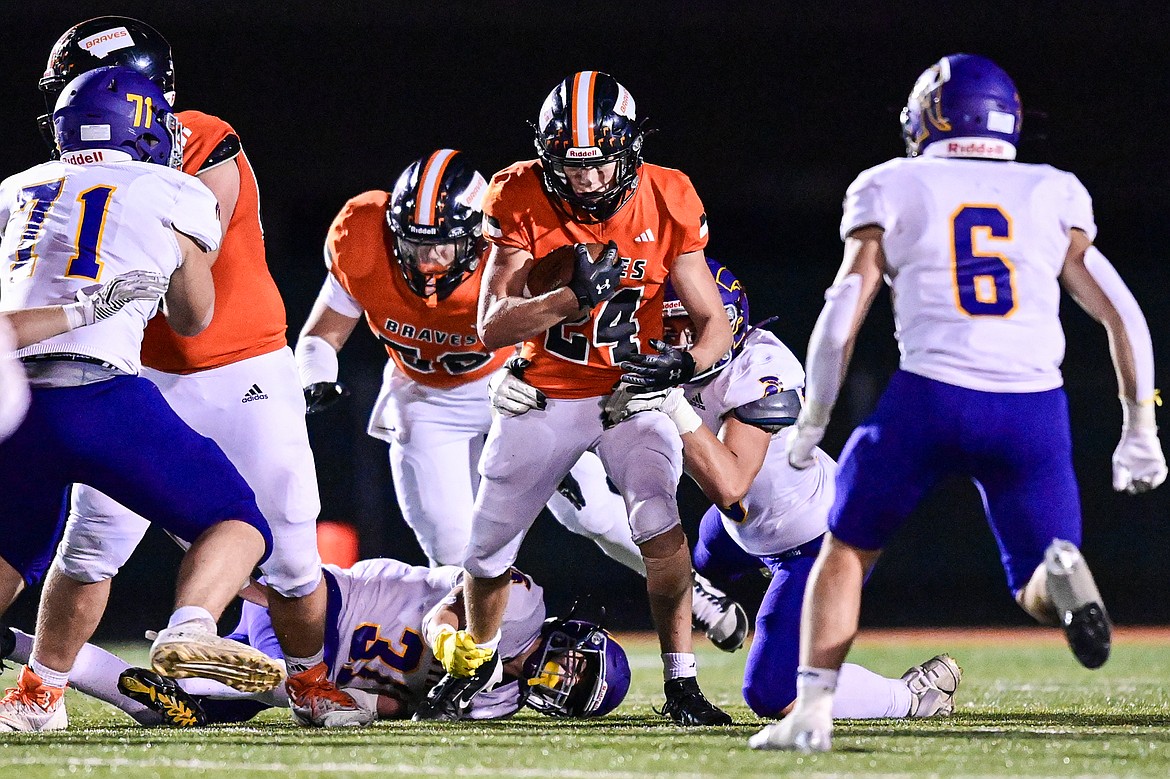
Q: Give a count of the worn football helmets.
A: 7